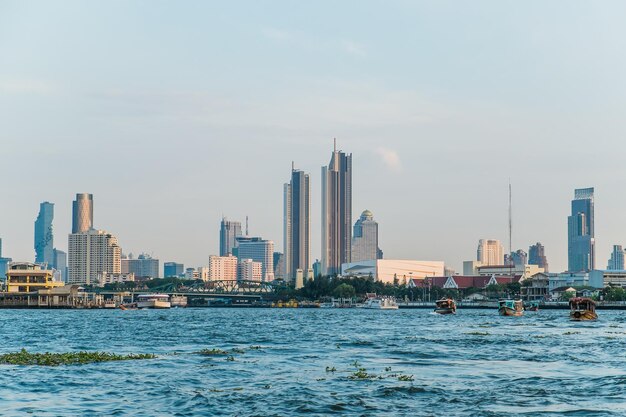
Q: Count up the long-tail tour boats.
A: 3